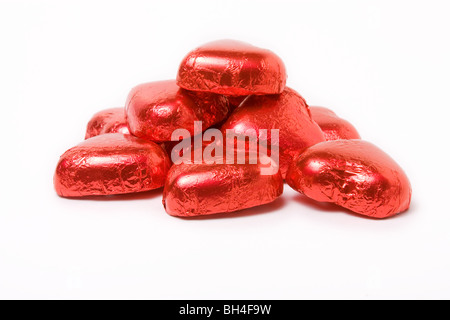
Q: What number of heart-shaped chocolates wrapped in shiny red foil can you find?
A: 8